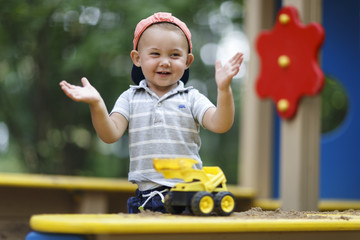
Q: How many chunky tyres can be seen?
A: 3